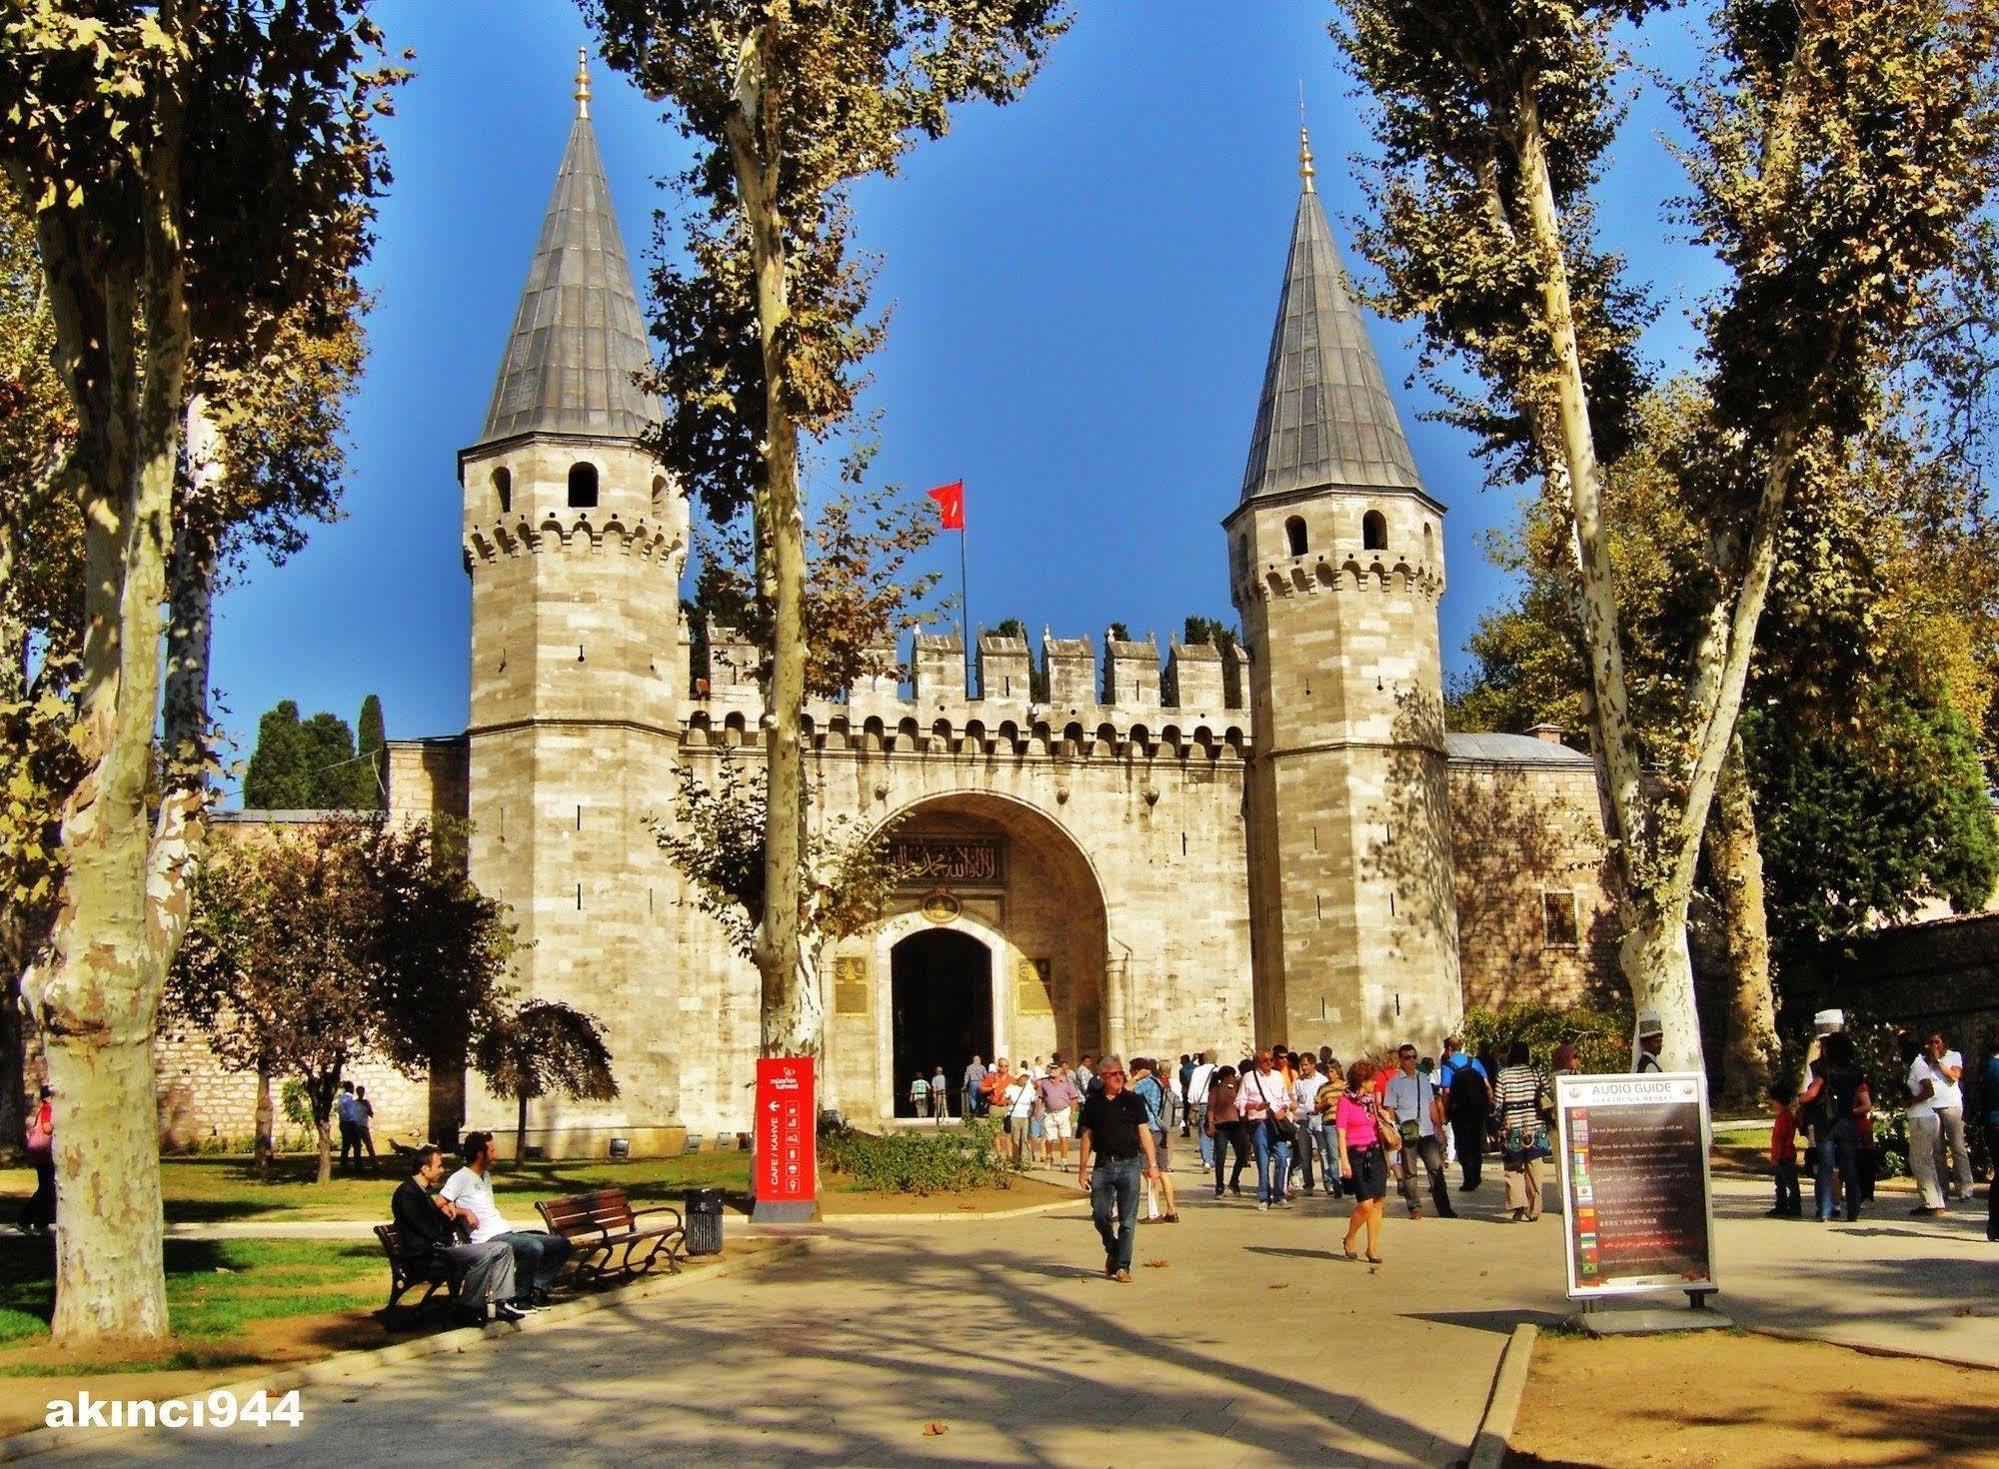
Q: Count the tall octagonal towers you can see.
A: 2